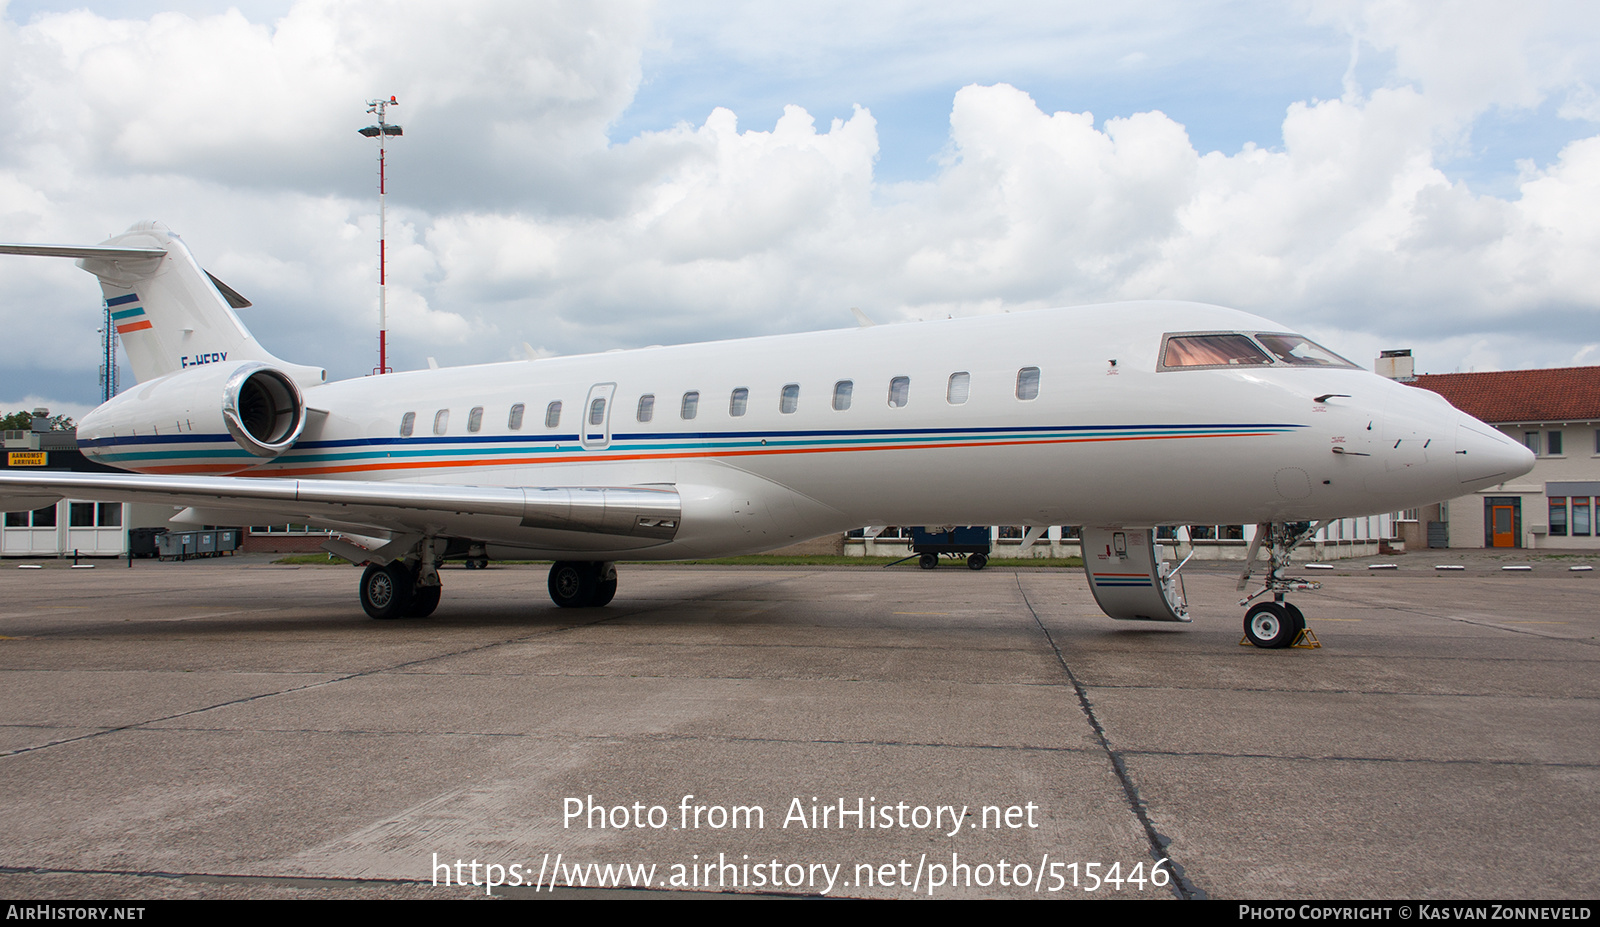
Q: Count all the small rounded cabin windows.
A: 14